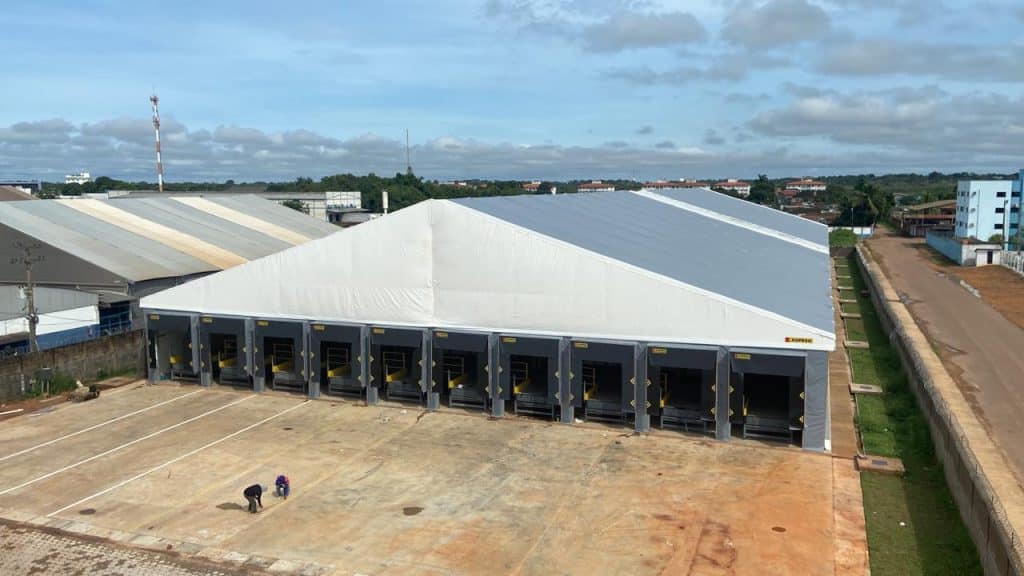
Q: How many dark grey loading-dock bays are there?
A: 10